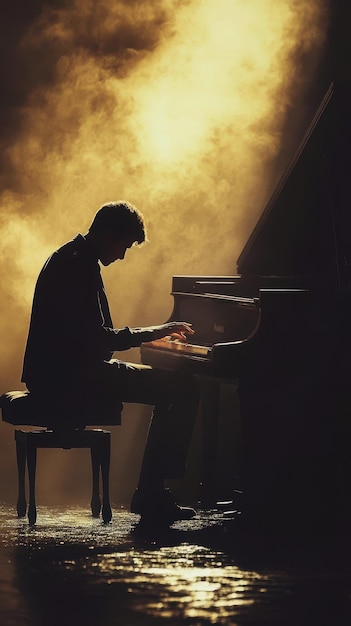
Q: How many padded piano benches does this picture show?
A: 1